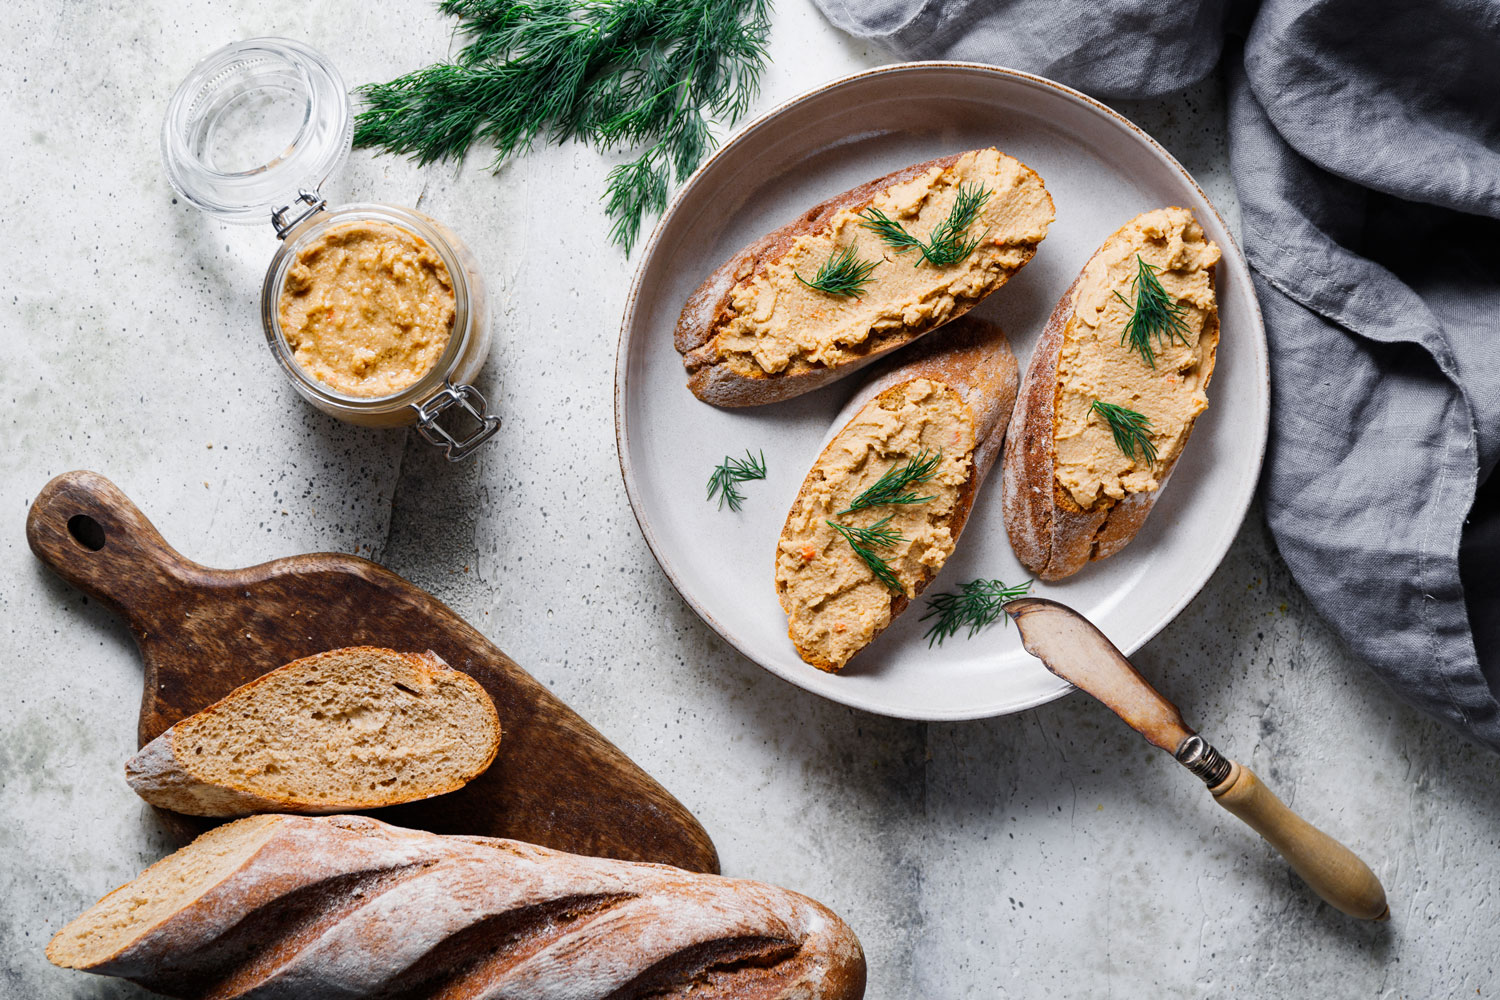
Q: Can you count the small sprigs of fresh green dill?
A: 8